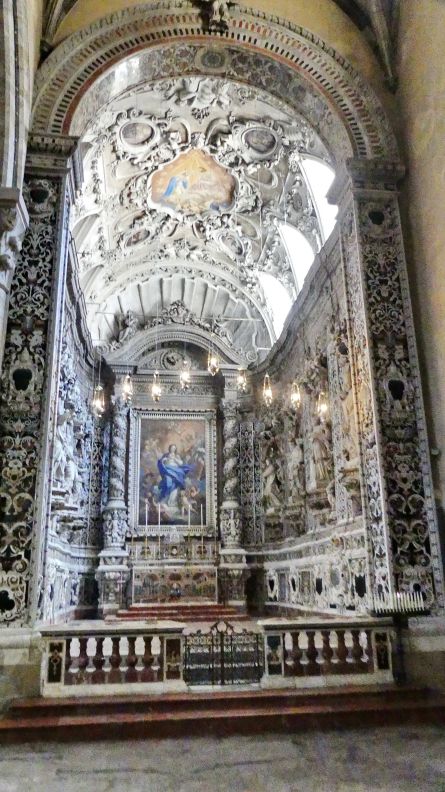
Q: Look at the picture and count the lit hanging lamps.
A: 9